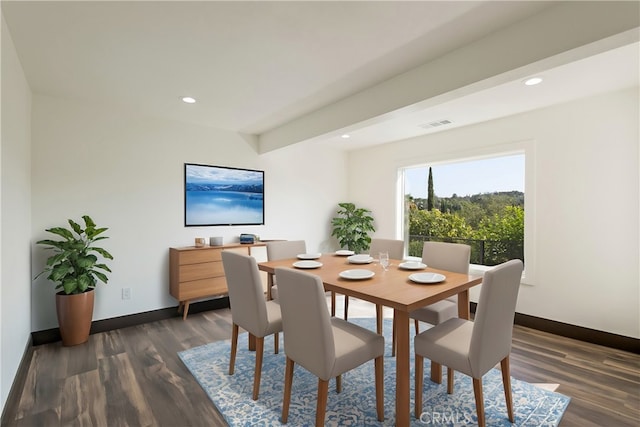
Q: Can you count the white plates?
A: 7